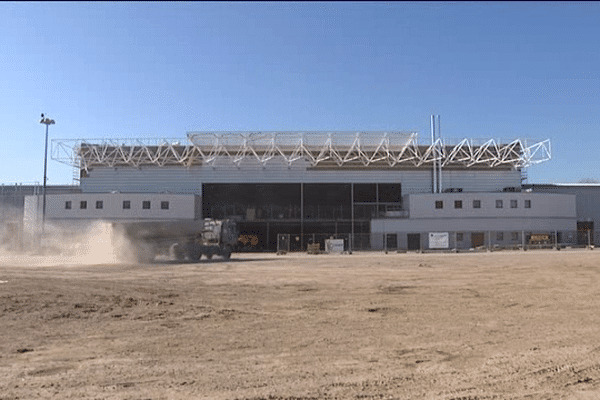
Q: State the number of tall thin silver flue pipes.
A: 2